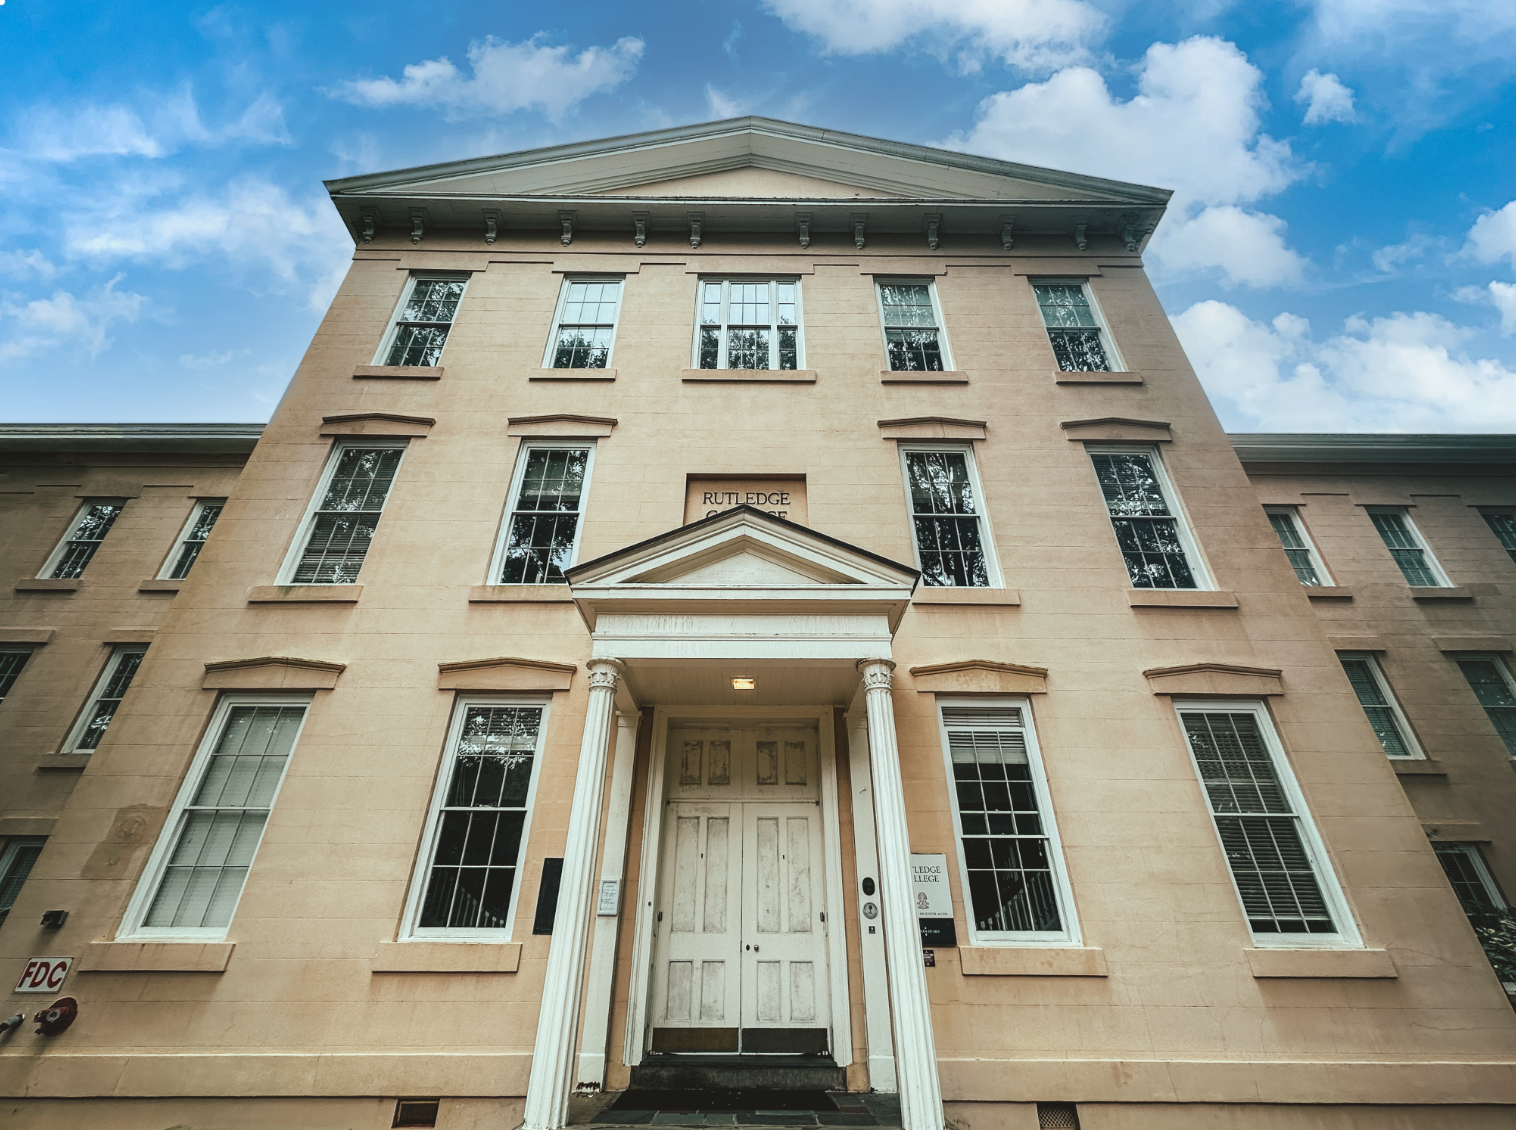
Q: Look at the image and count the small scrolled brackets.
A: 12